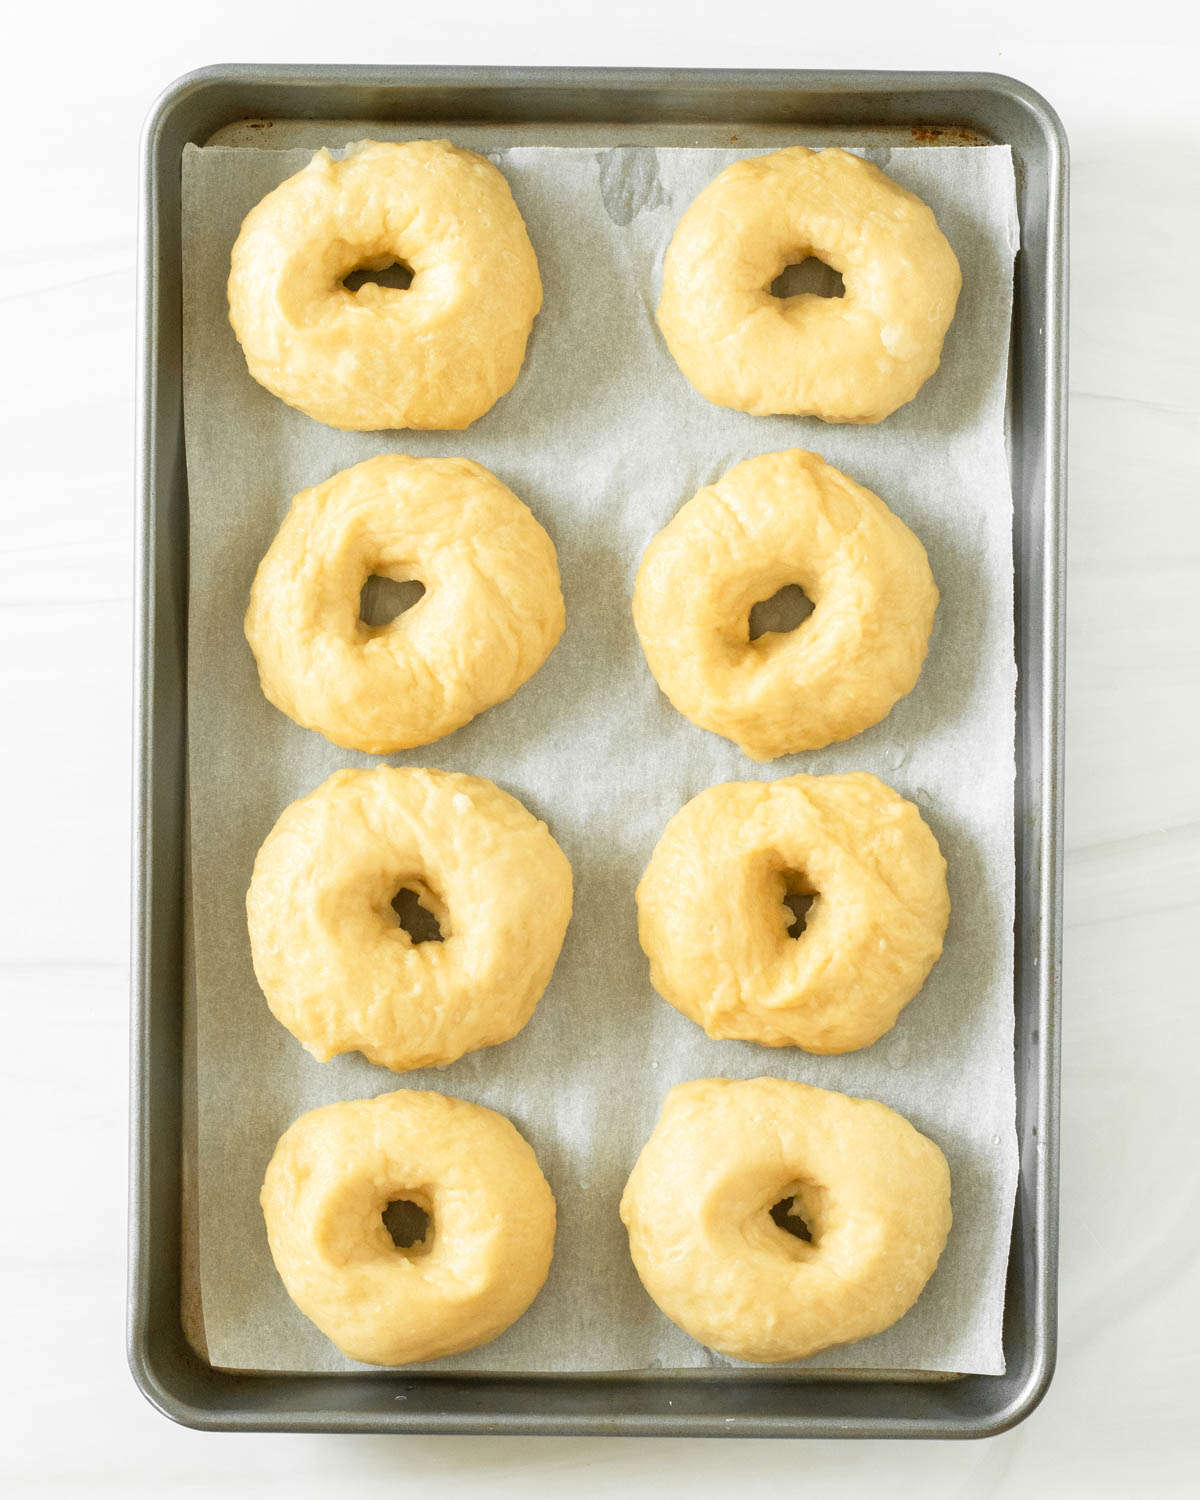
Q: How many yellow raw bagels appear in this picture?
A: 8